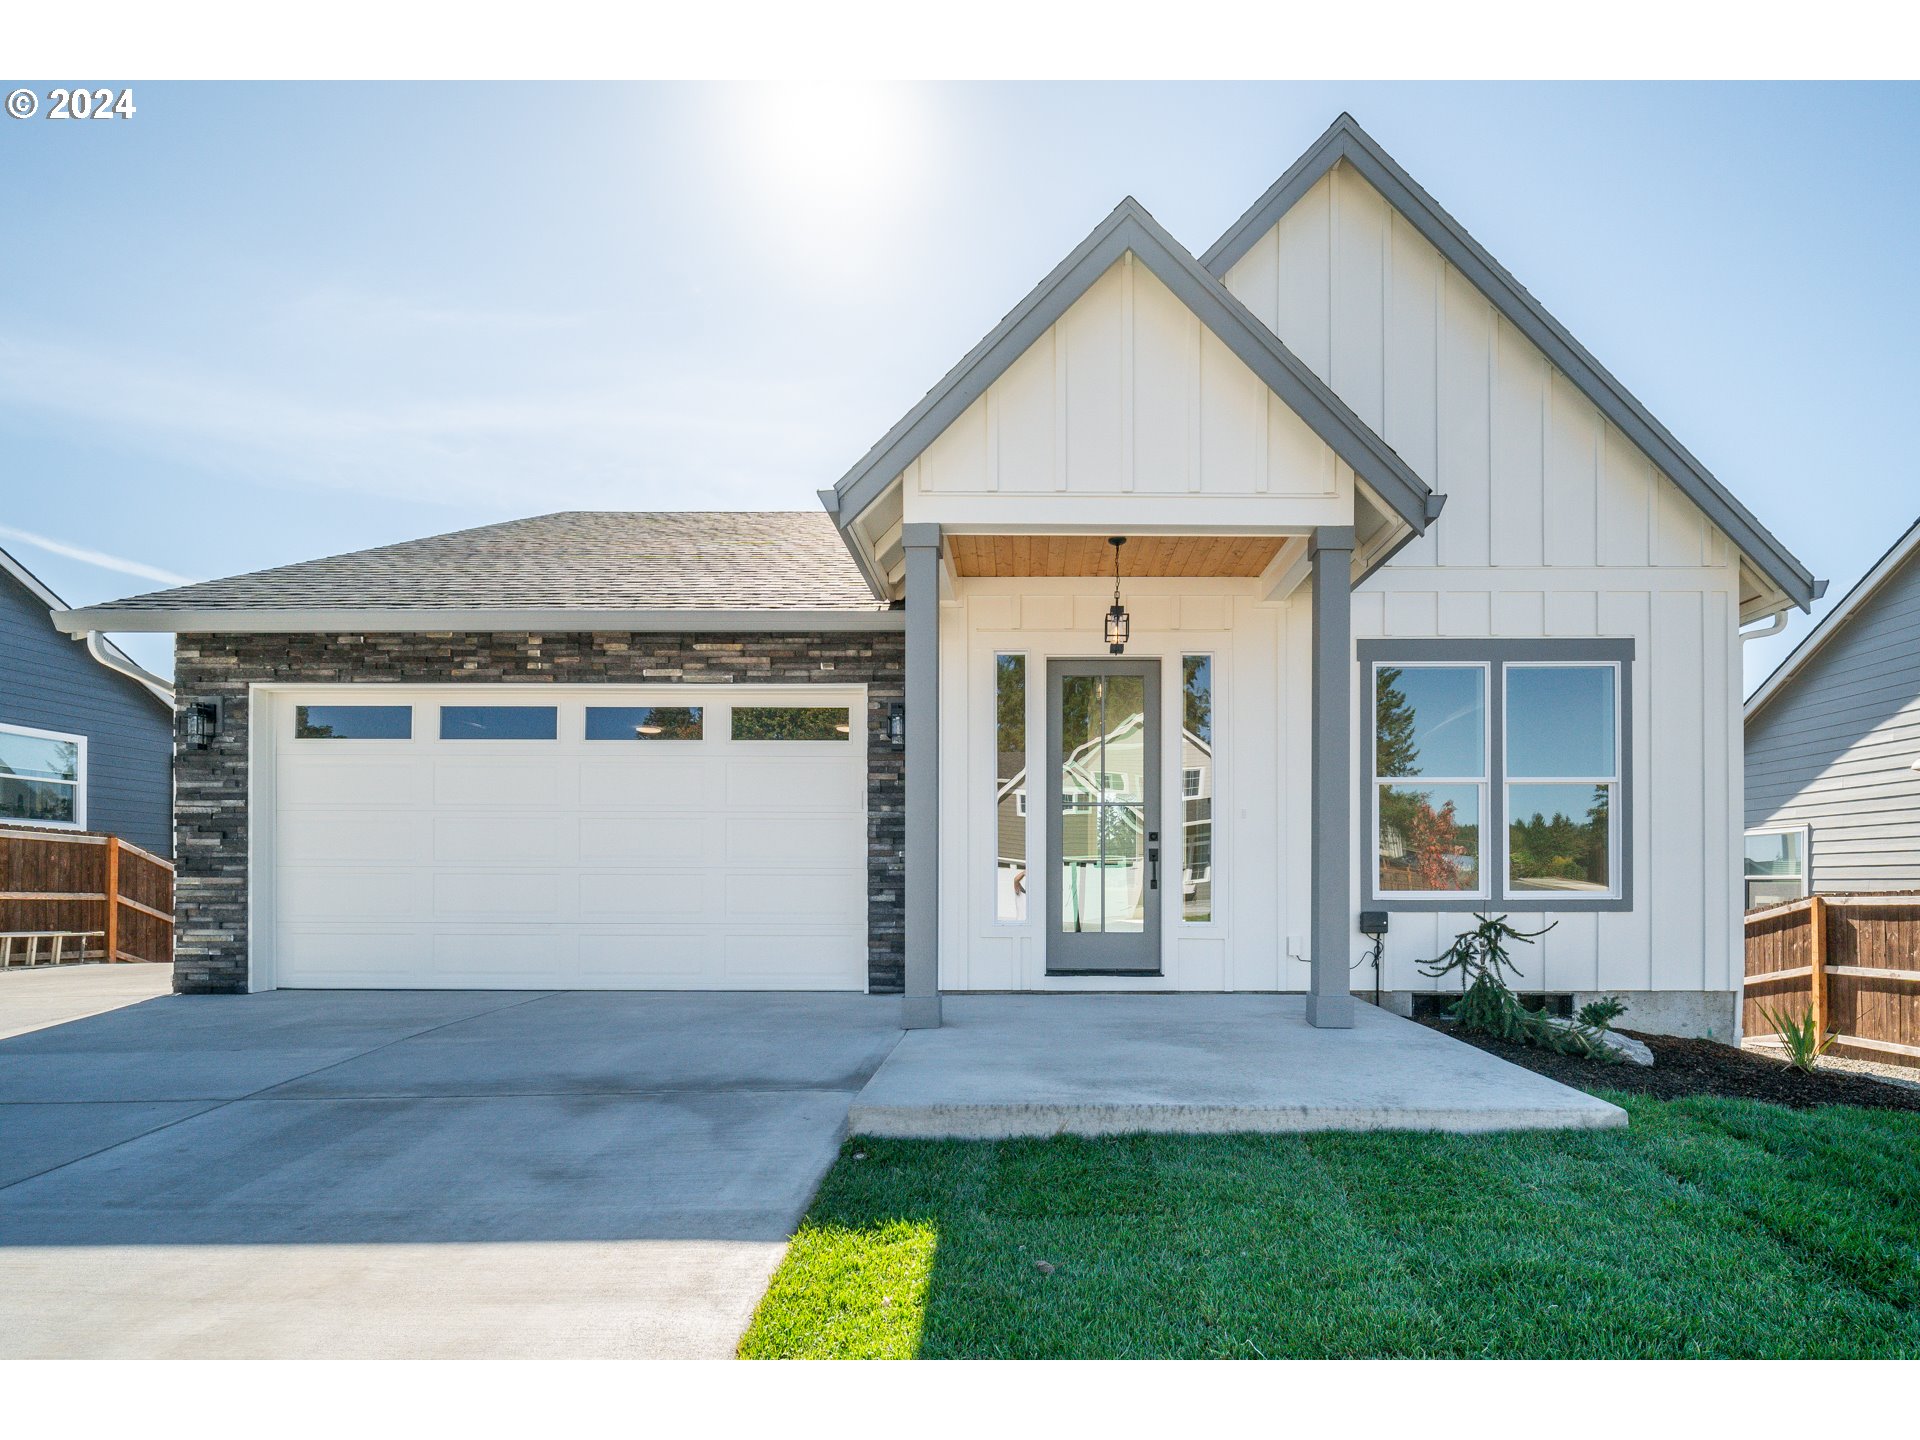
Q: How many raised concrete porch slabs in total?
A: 1